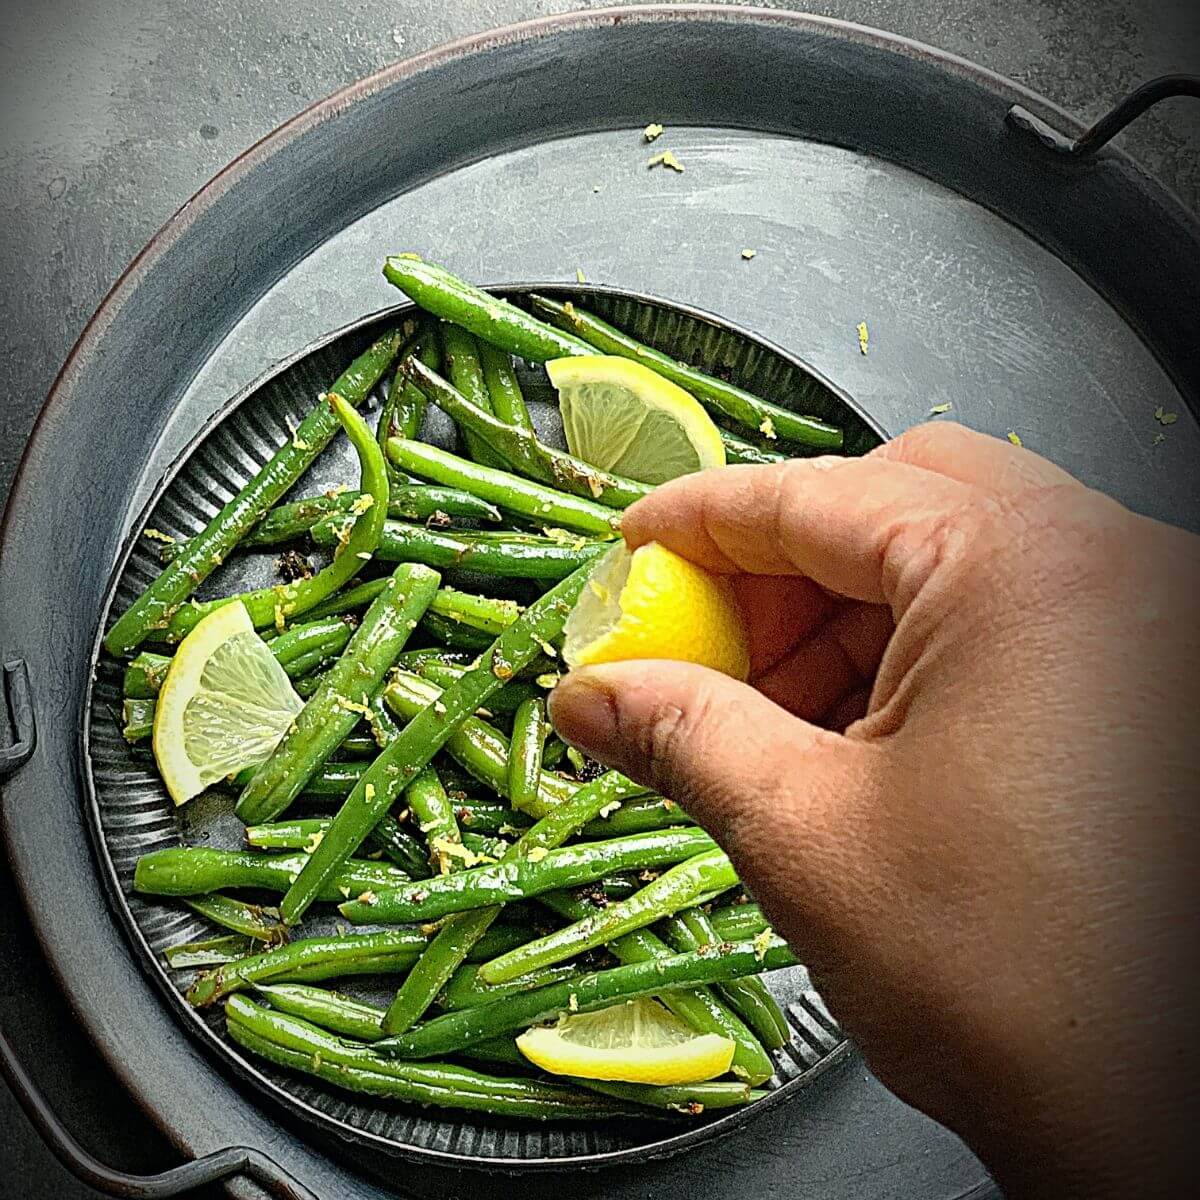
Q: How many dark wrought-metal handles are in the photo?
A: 2